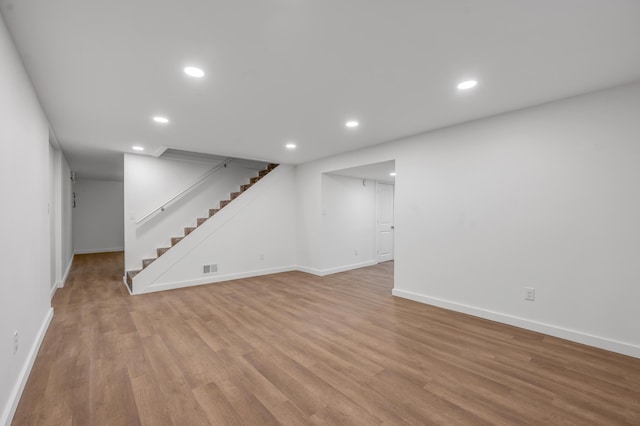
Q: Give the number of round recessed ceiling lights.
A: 7